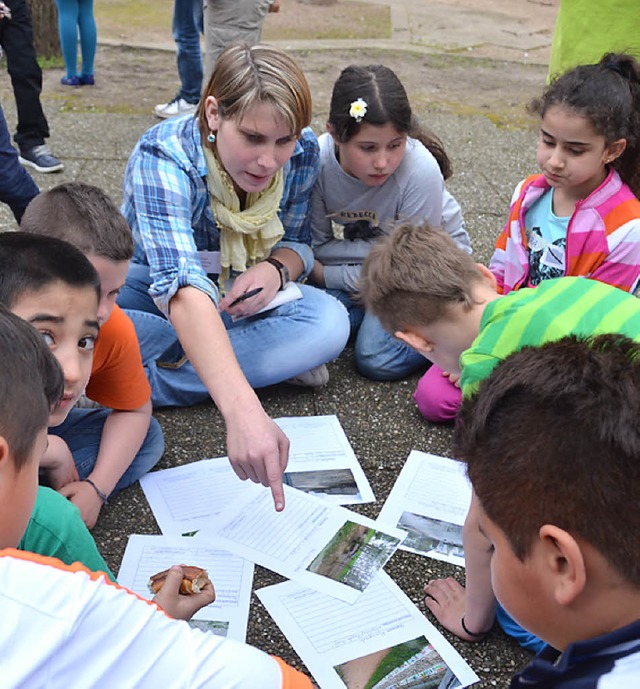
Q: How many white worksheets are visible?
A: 6